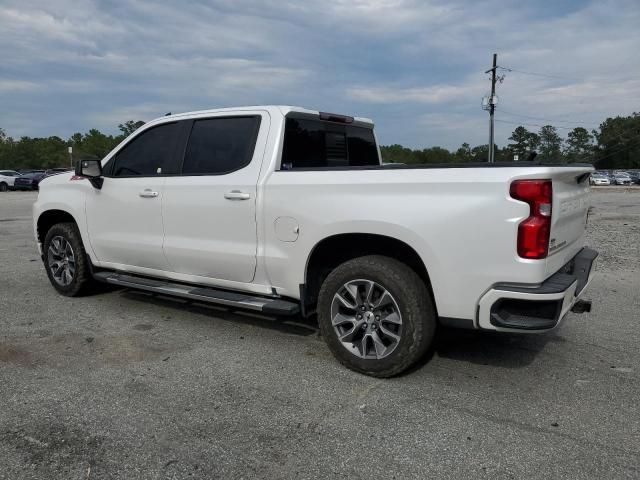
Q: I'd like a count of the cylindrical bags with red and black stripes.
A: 0